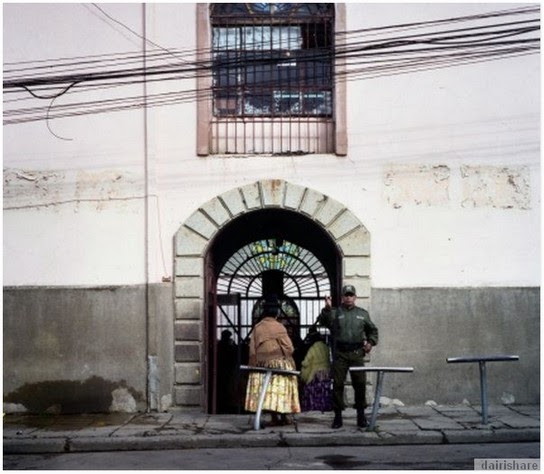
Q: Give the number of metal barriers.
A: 3